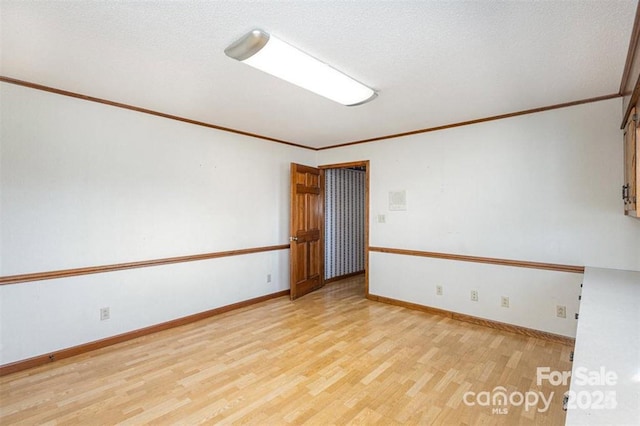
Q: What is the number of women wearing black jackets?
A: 0